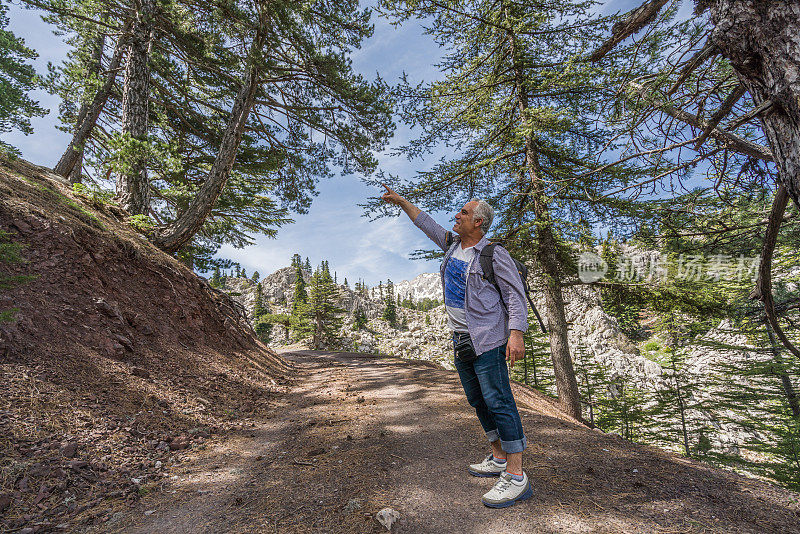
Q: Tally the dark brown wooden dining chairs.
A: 0